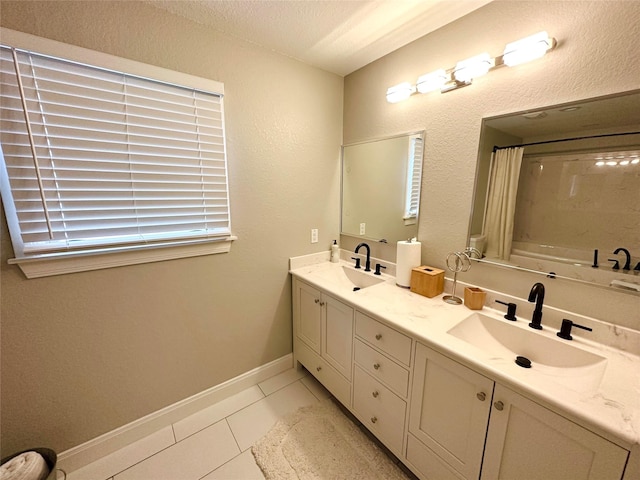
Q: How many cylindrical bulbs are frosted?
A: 4